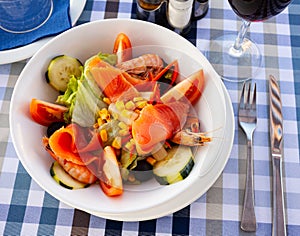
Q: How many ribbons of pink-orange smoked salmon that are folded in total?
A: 3